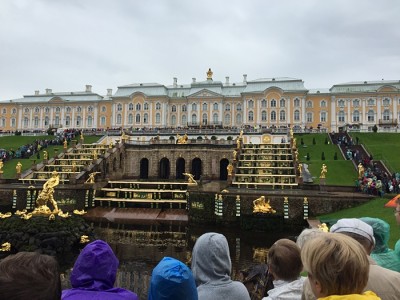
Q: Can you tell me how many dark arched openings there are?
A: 5